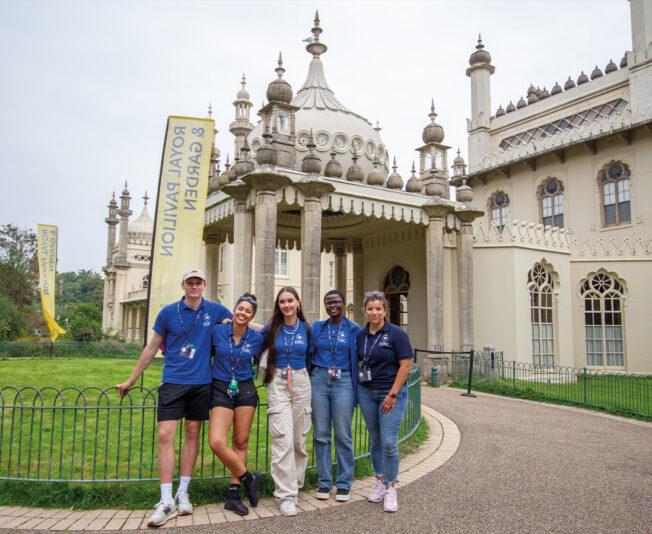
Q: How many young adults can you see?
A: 5